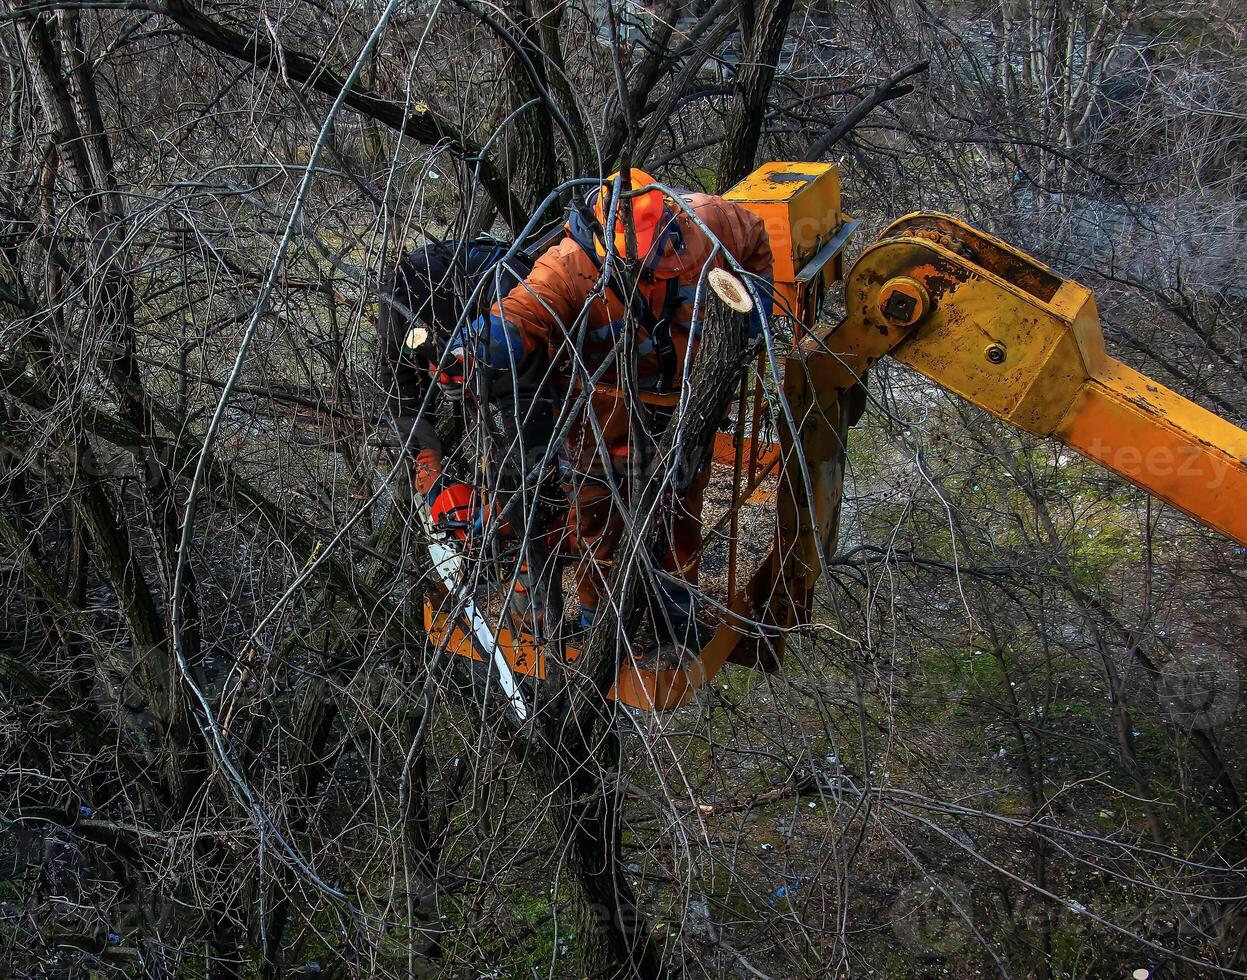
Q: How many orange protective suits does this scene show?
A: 1